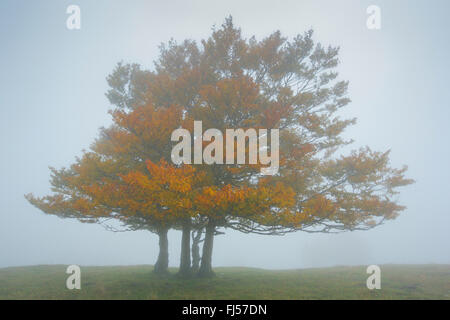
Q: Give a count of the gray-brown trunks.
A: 4